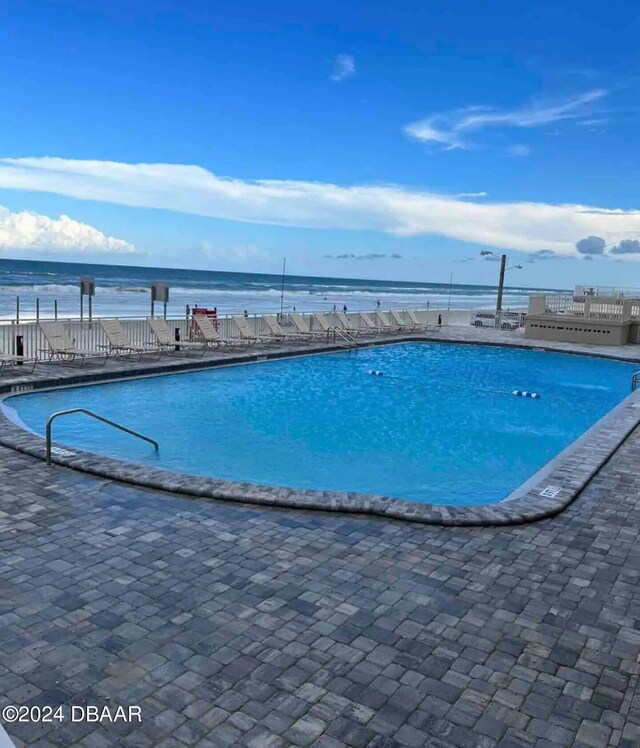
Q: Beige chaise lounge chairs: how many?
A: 14